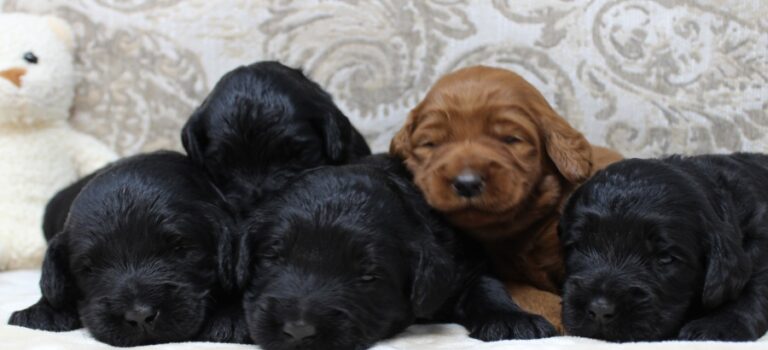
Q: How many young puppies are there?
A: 5